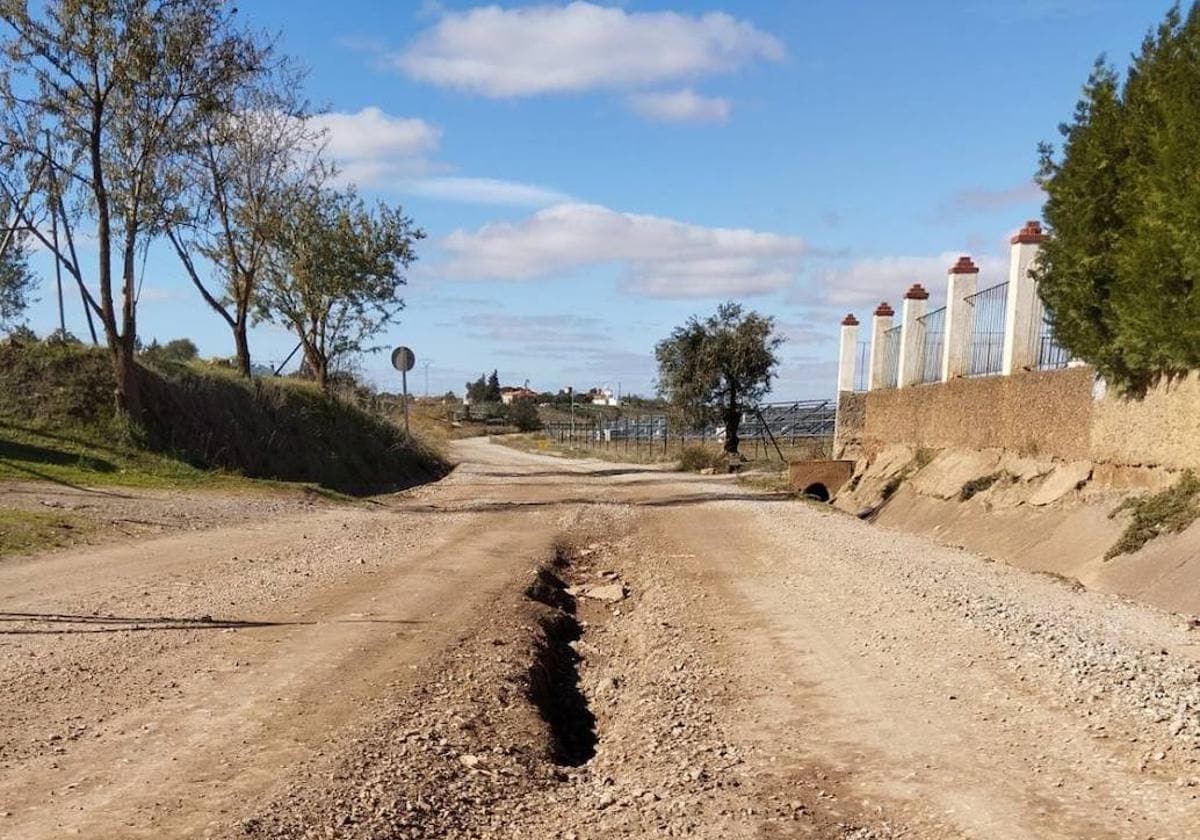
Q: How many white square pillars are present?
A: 5